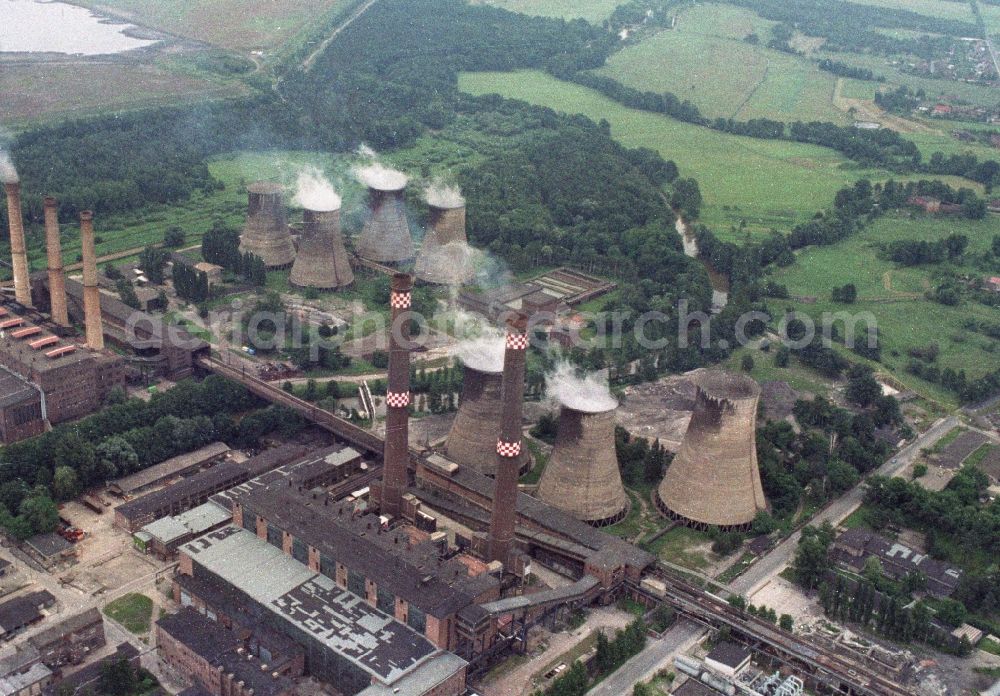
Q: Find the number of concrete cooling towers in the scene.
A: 7